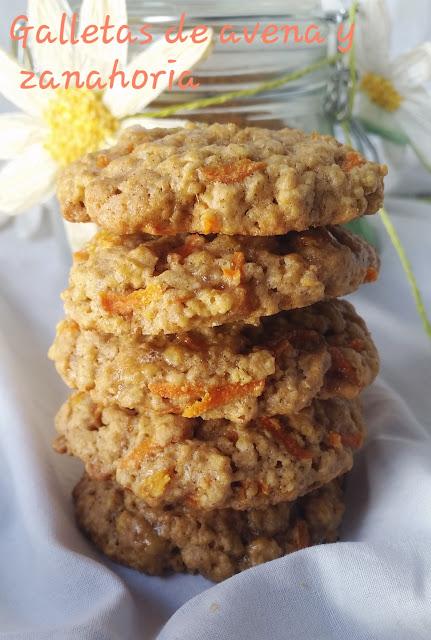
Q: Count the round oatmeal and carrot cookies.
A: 5